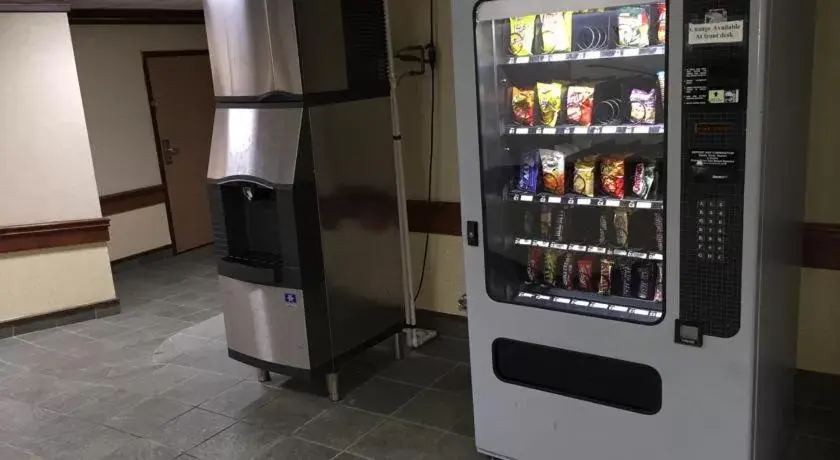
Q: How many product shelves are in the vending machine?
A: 5